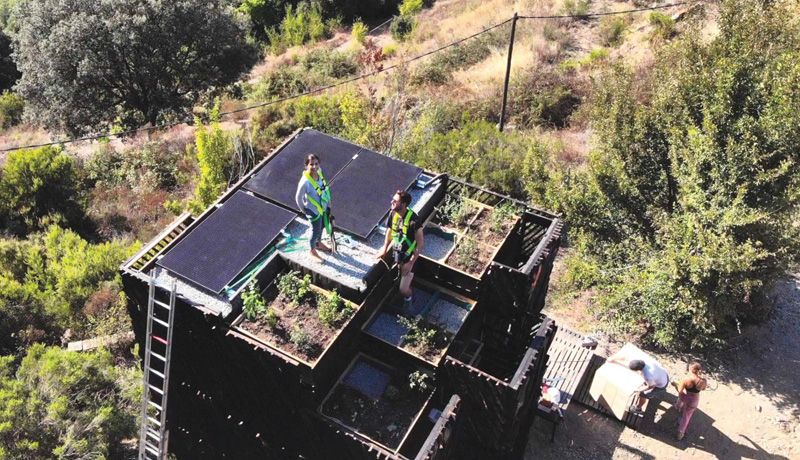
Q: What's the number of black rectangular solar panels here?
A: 3